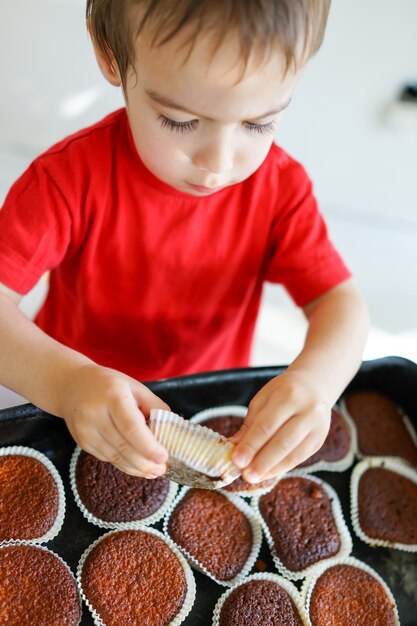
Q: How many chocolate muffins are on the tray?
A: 12